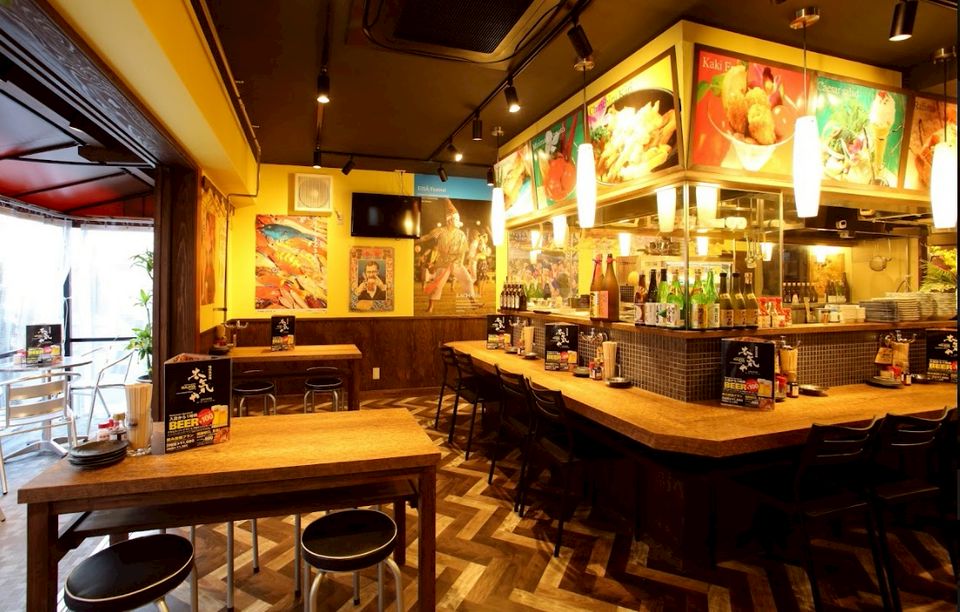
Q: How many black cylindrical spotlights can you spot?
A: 10